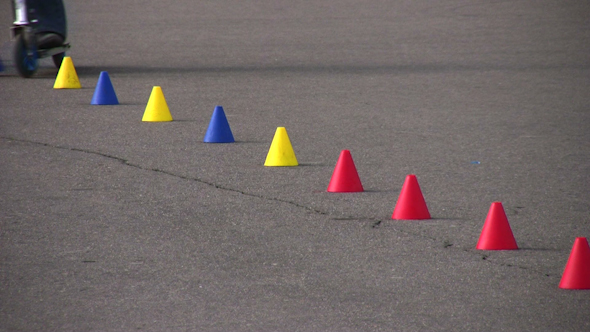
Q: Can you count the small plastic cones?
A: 9